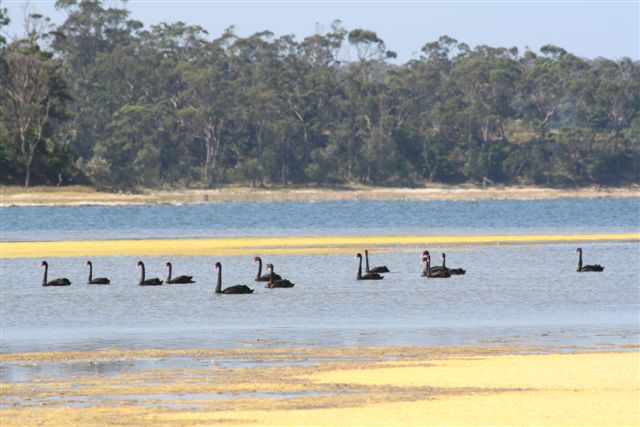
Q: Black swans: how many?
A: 13